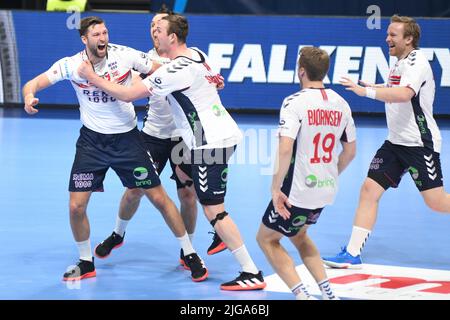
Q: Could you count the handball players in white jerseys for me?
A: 5